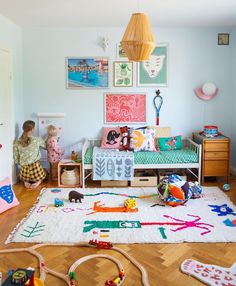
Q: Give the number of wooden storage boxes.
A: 3